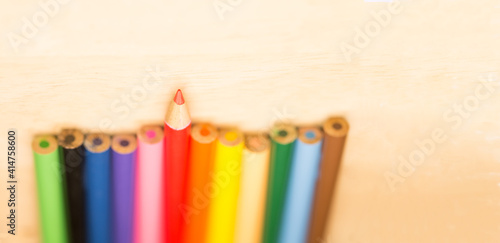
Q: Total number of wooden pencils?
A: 12